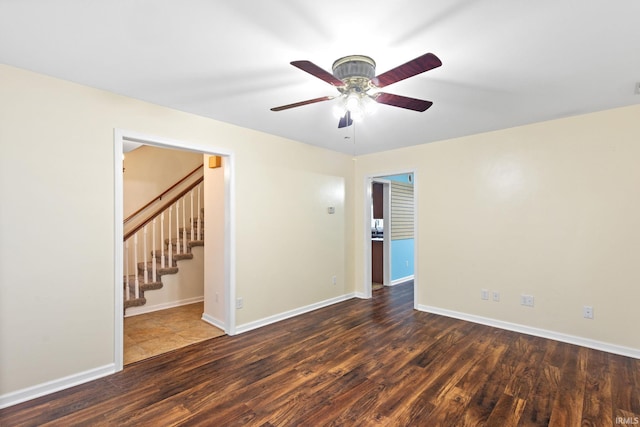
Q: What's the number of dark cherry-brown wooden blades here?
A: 5